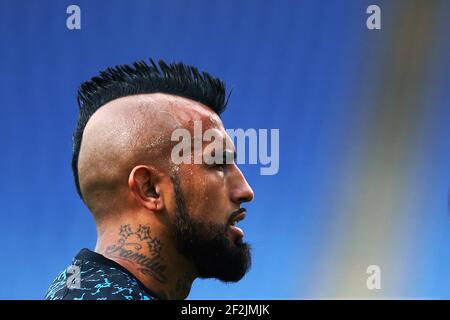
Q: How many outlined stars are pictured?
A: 3